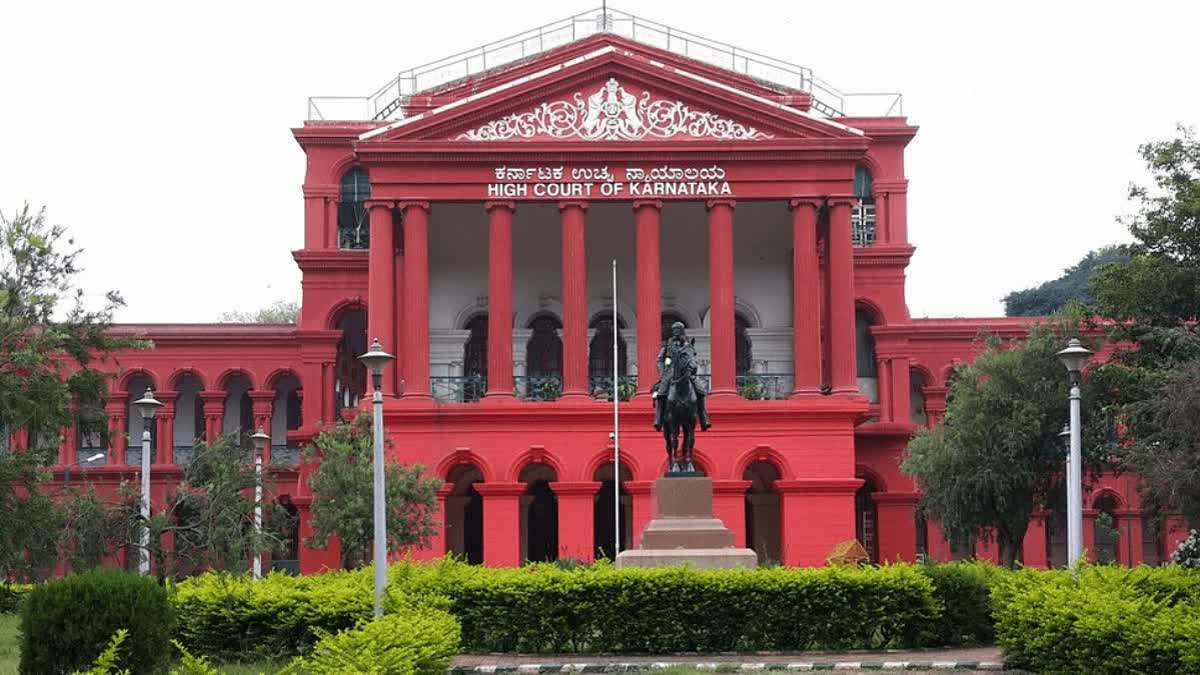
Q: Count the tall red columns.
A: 8